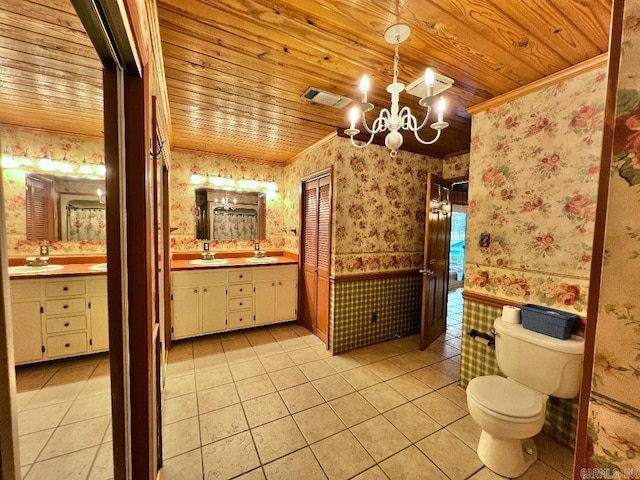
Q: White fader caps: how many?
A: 0